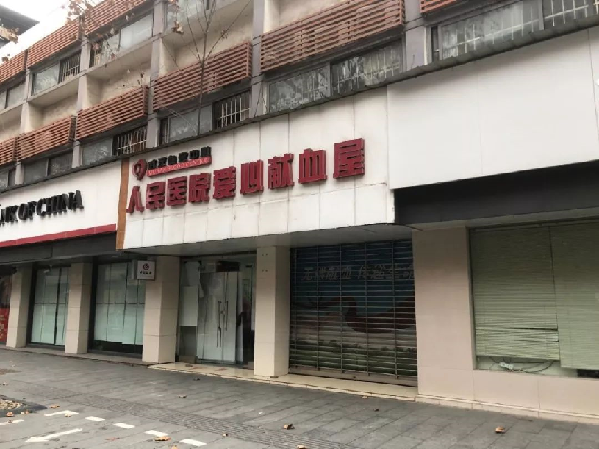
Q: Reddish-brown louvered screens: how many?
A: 9